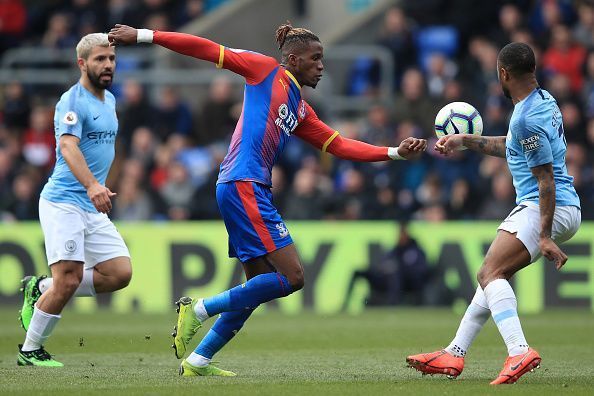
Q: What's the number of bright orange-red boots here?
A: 2